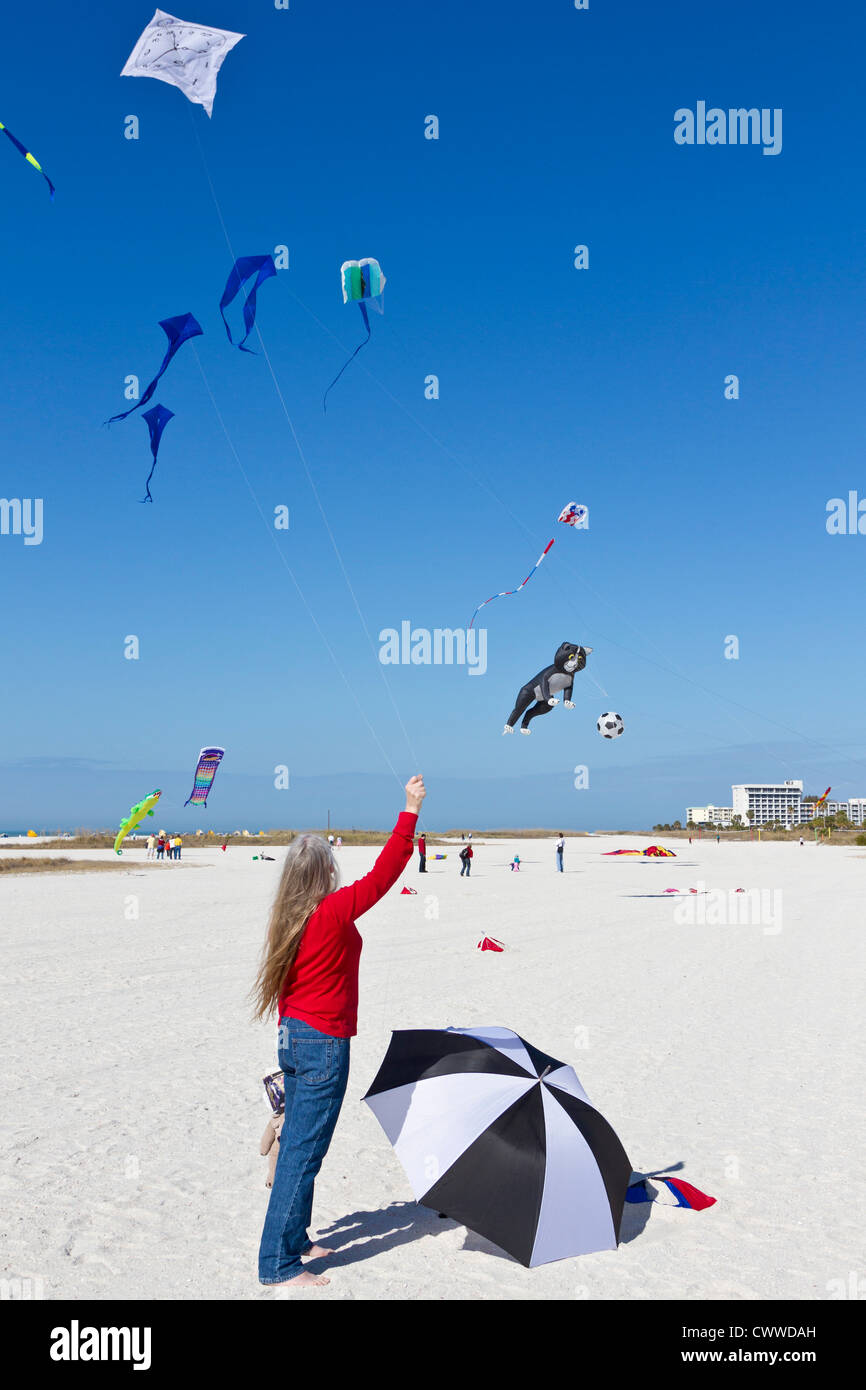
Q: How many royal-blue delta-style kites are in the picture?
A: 3